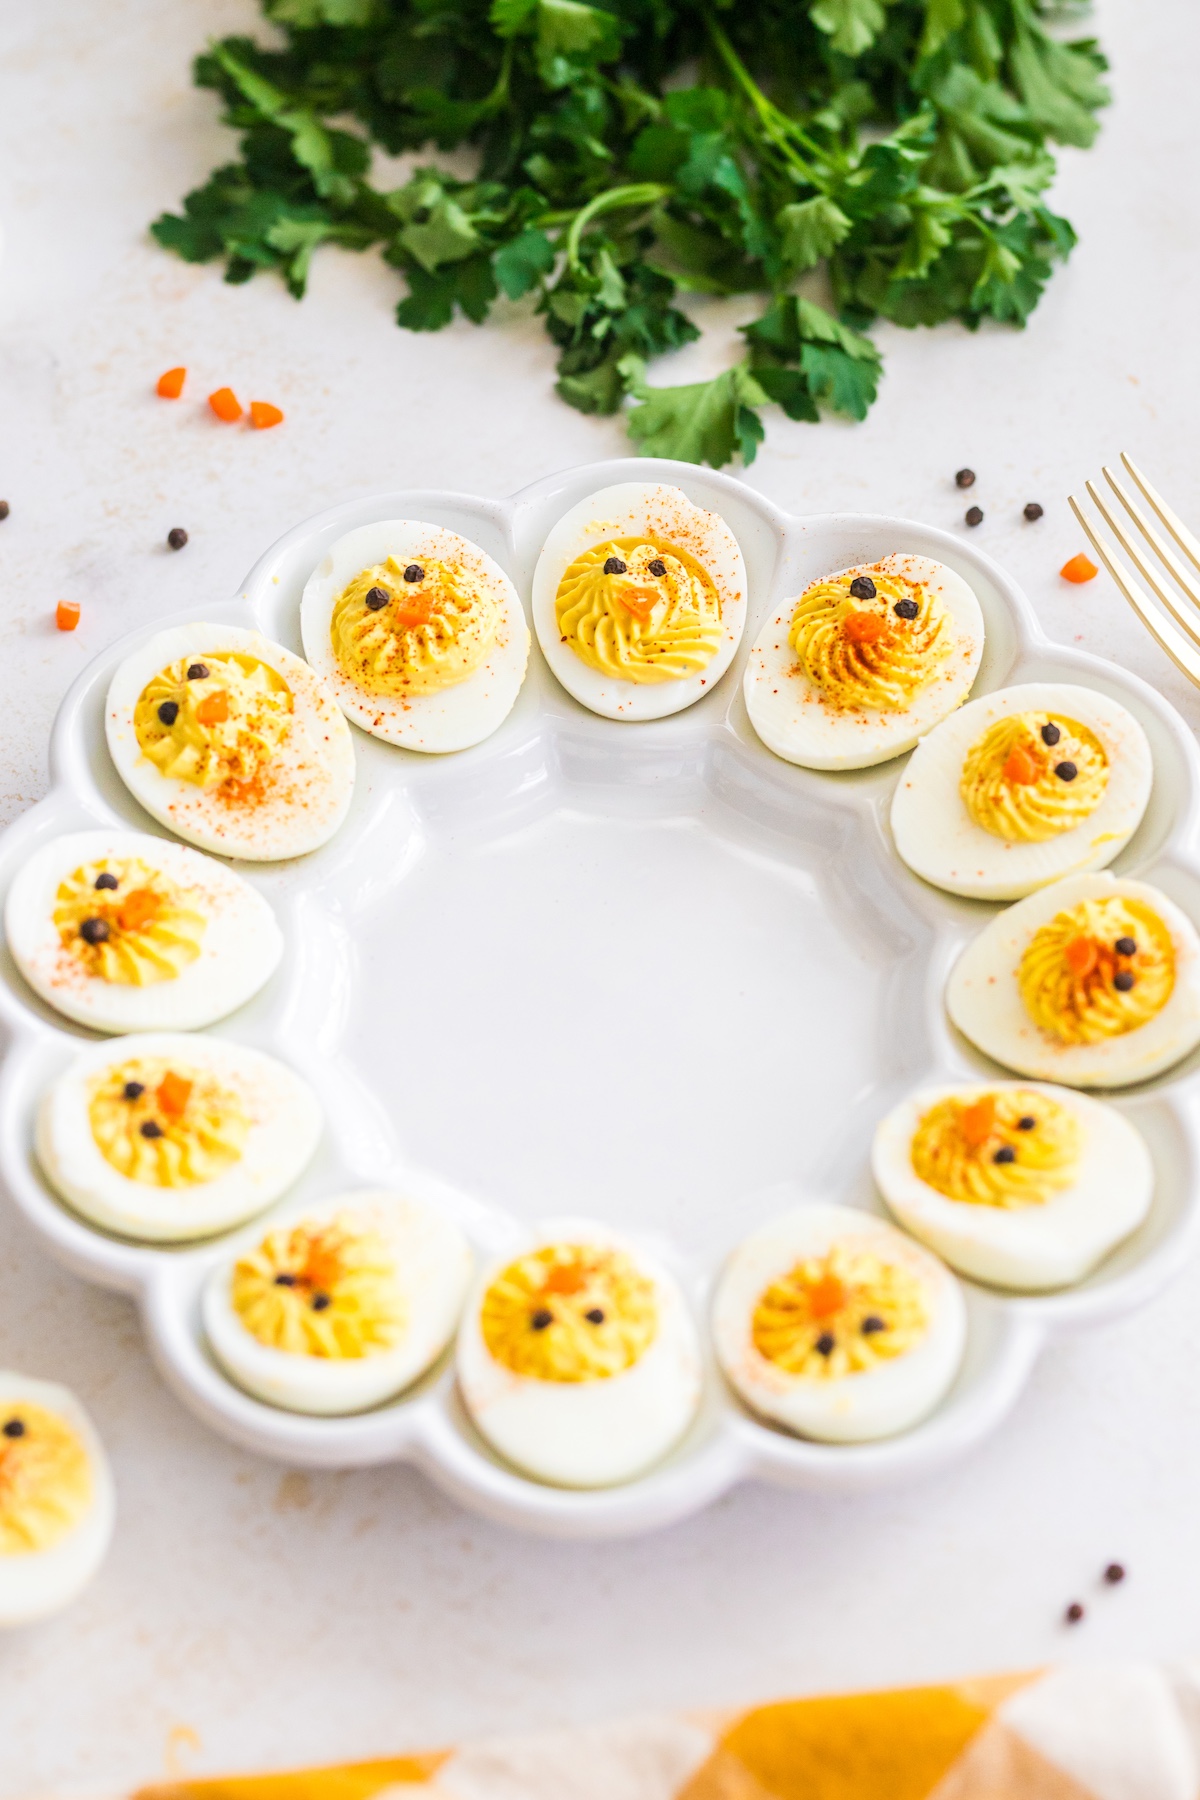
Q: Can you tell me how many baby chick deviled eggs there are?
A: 13